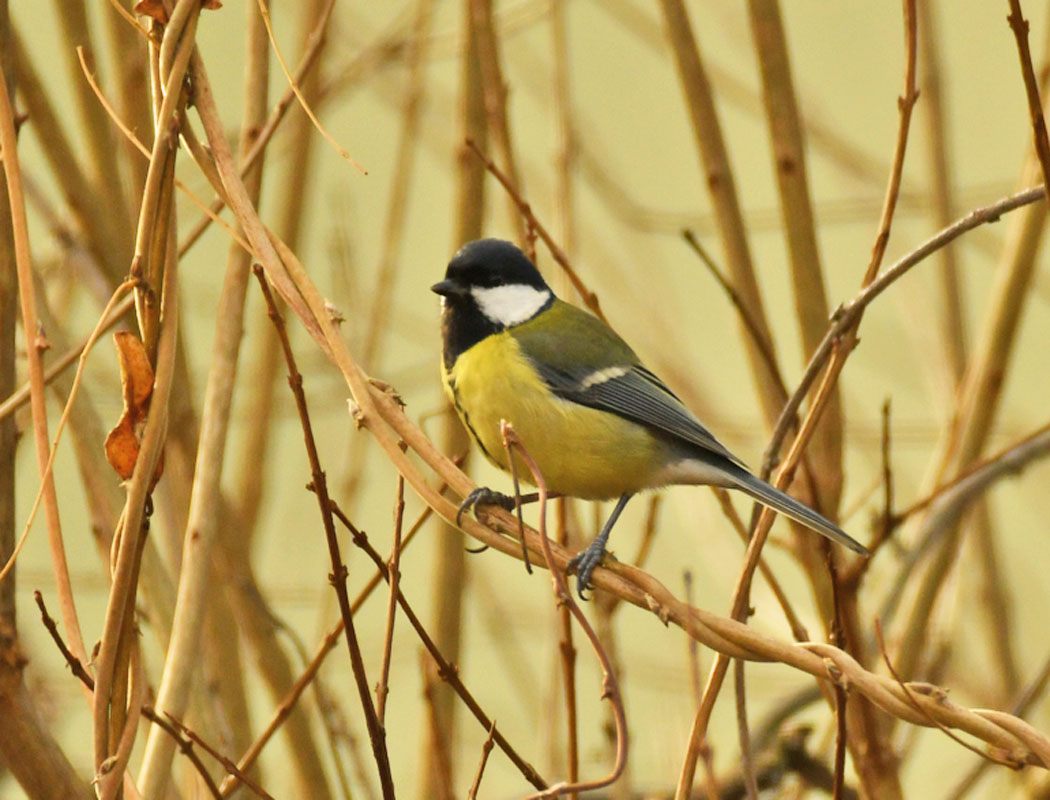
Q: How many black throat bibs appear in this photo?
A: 1